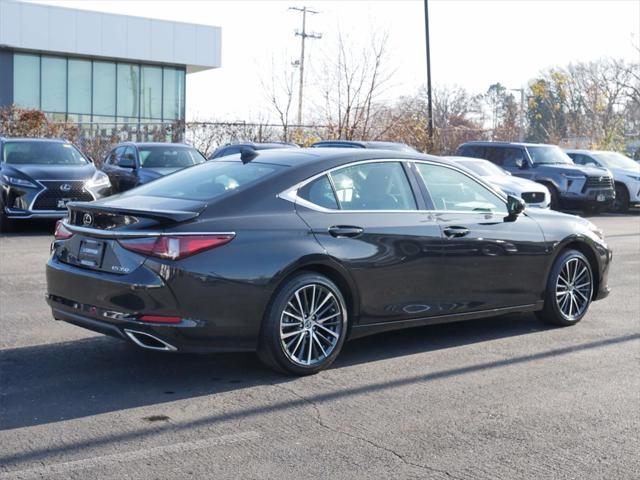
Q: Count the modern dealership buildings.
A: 1